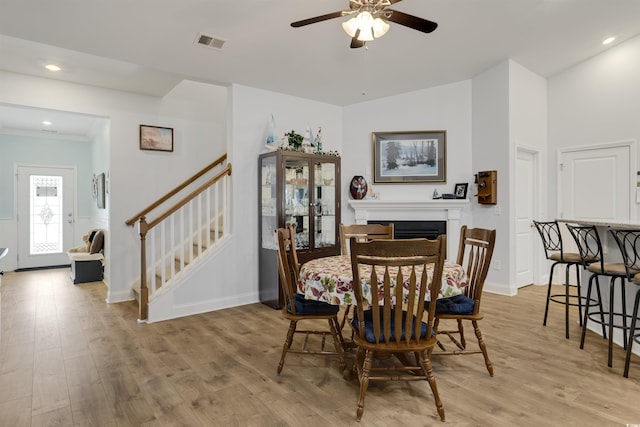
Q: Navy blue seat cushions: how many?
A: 3